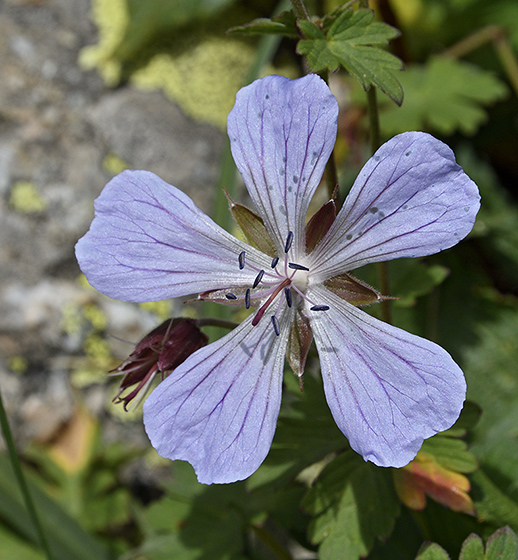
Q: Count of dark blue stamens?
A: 10